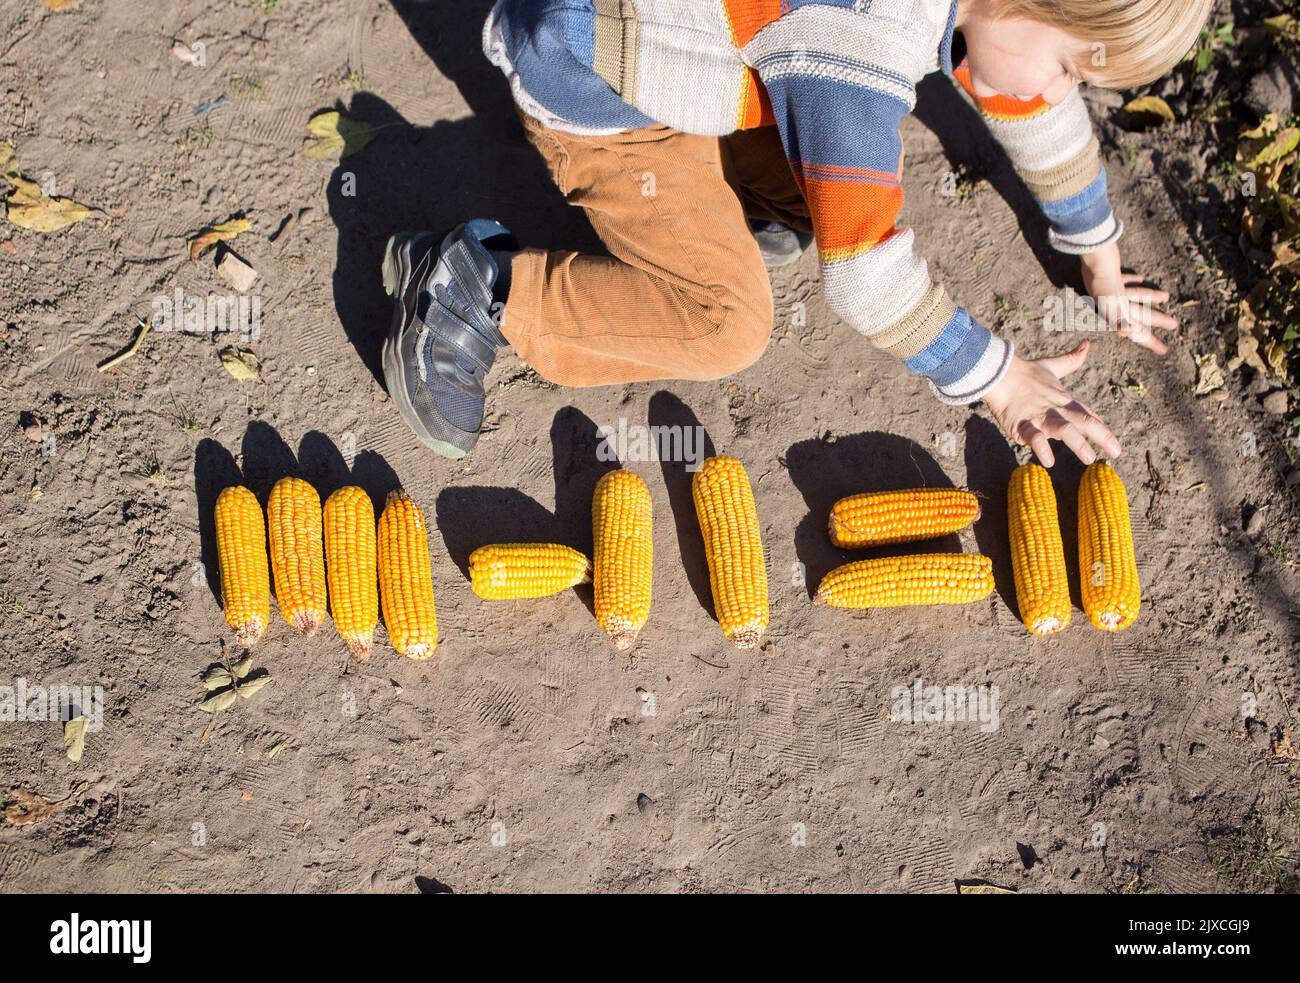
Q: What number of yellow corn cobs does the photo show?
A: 11